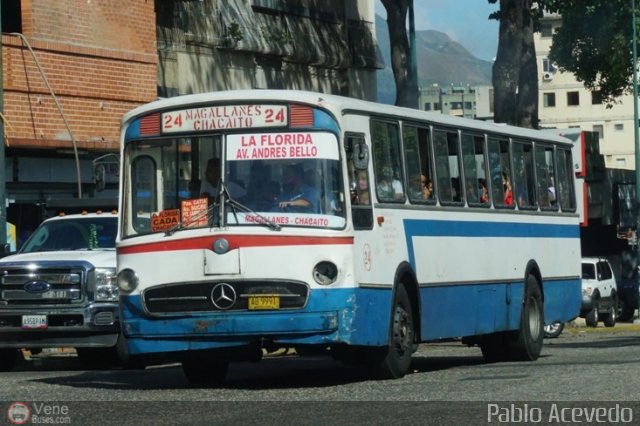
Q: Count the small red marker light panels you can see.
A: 2